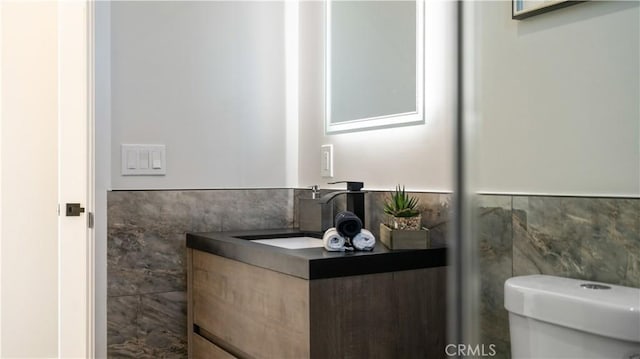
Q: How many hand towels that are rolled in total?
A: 3